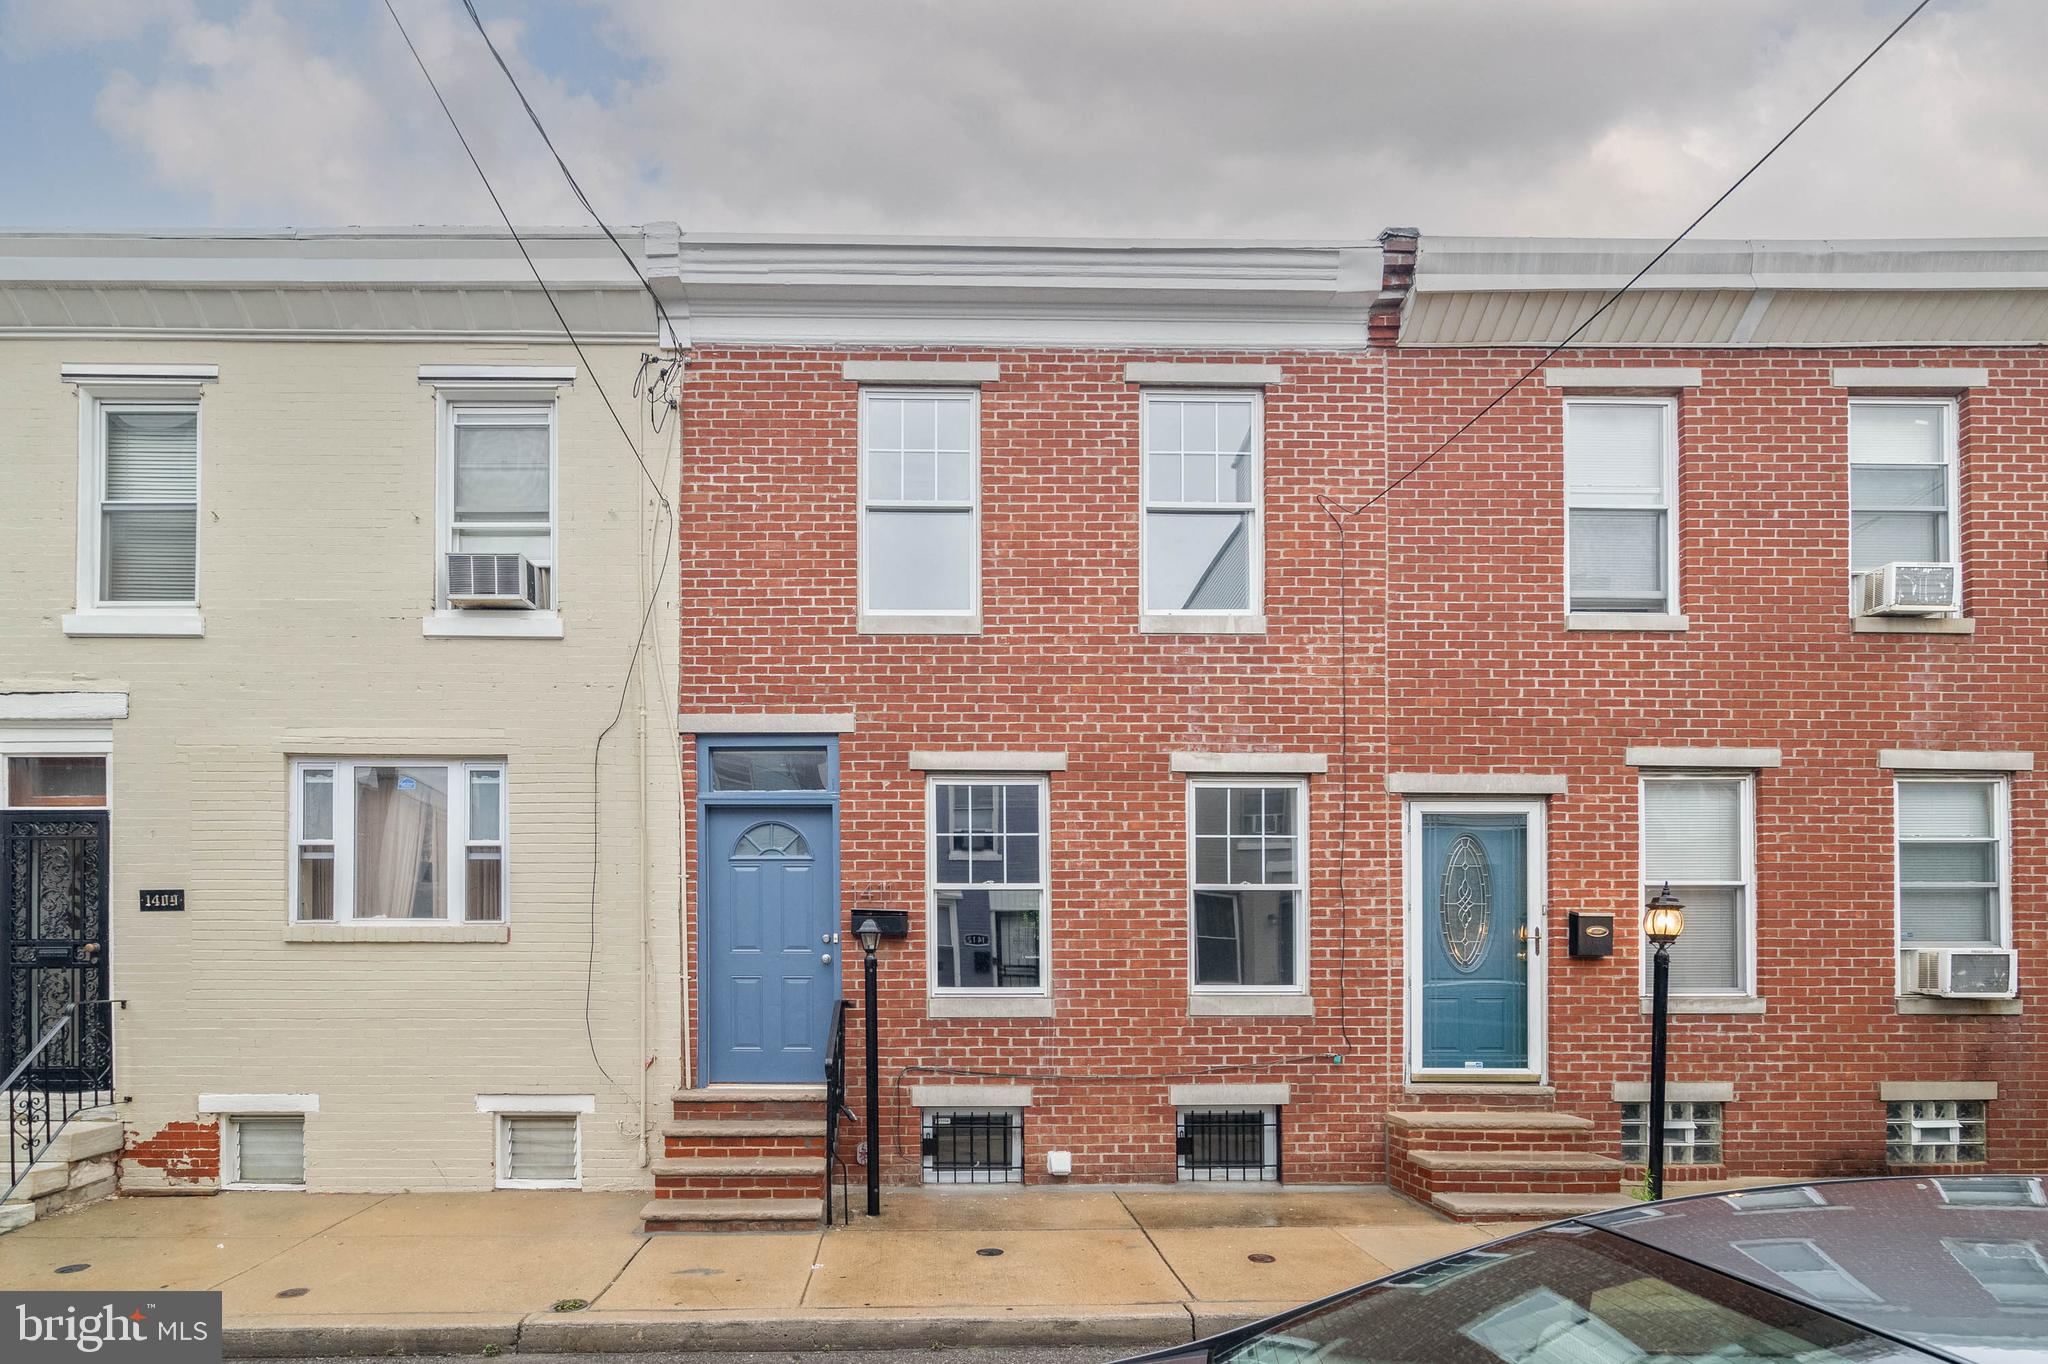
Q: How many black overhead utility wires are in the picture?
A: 3